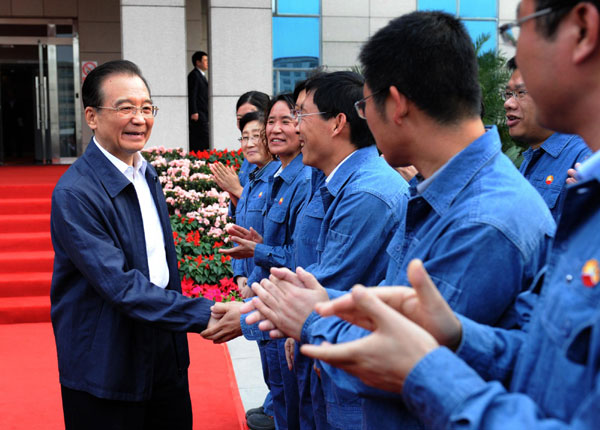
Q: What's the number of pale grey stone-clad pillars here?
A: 2